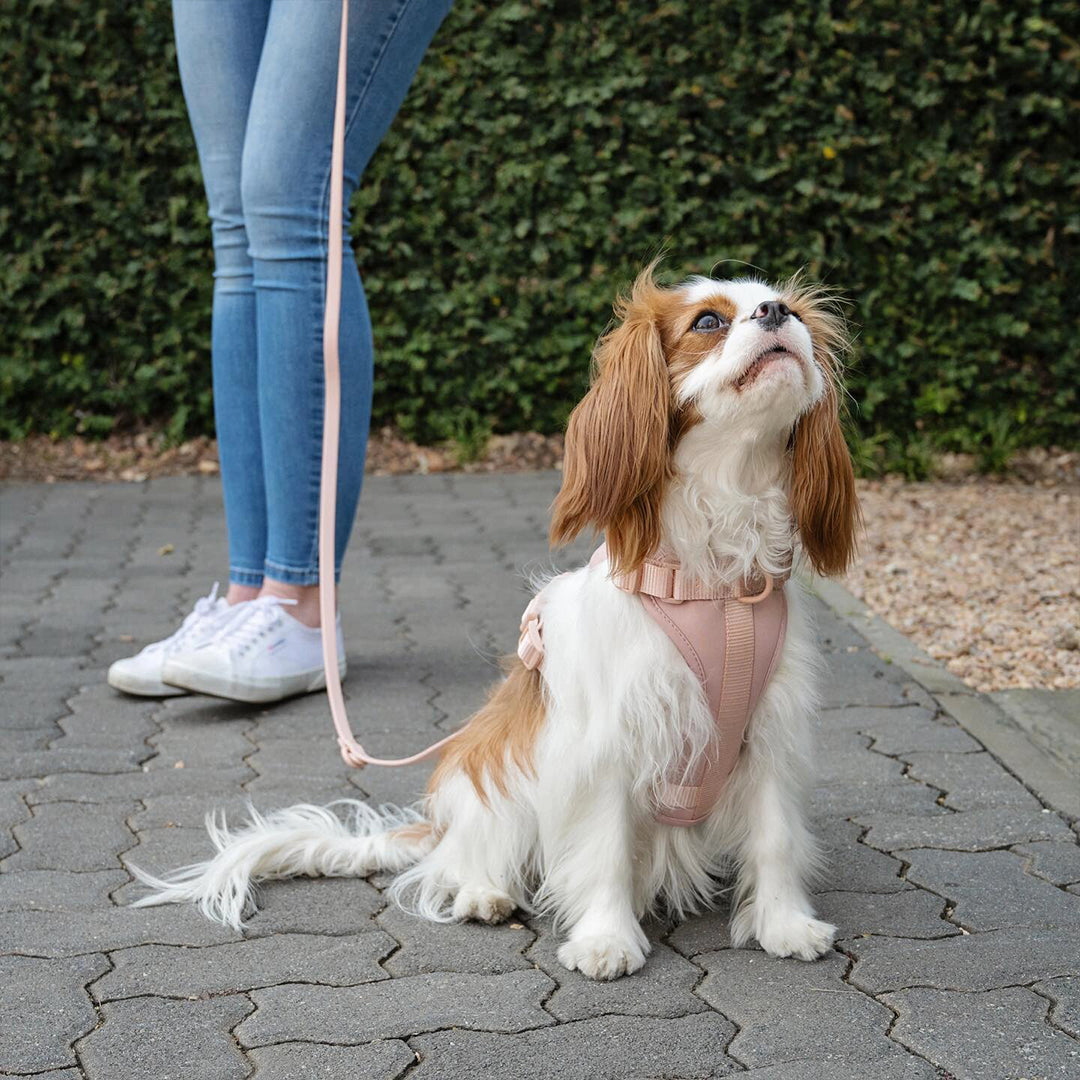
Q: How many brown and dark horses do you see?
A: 0